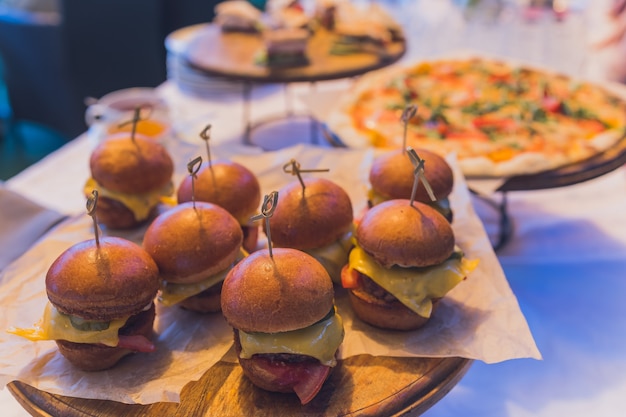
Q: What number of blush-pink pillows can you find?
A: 0